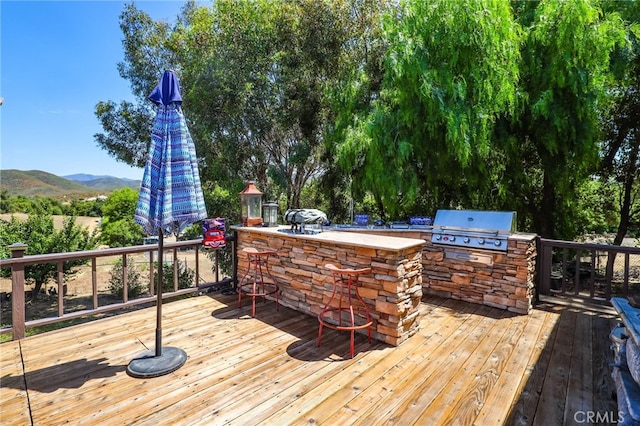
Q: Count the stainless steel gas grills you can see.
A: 1